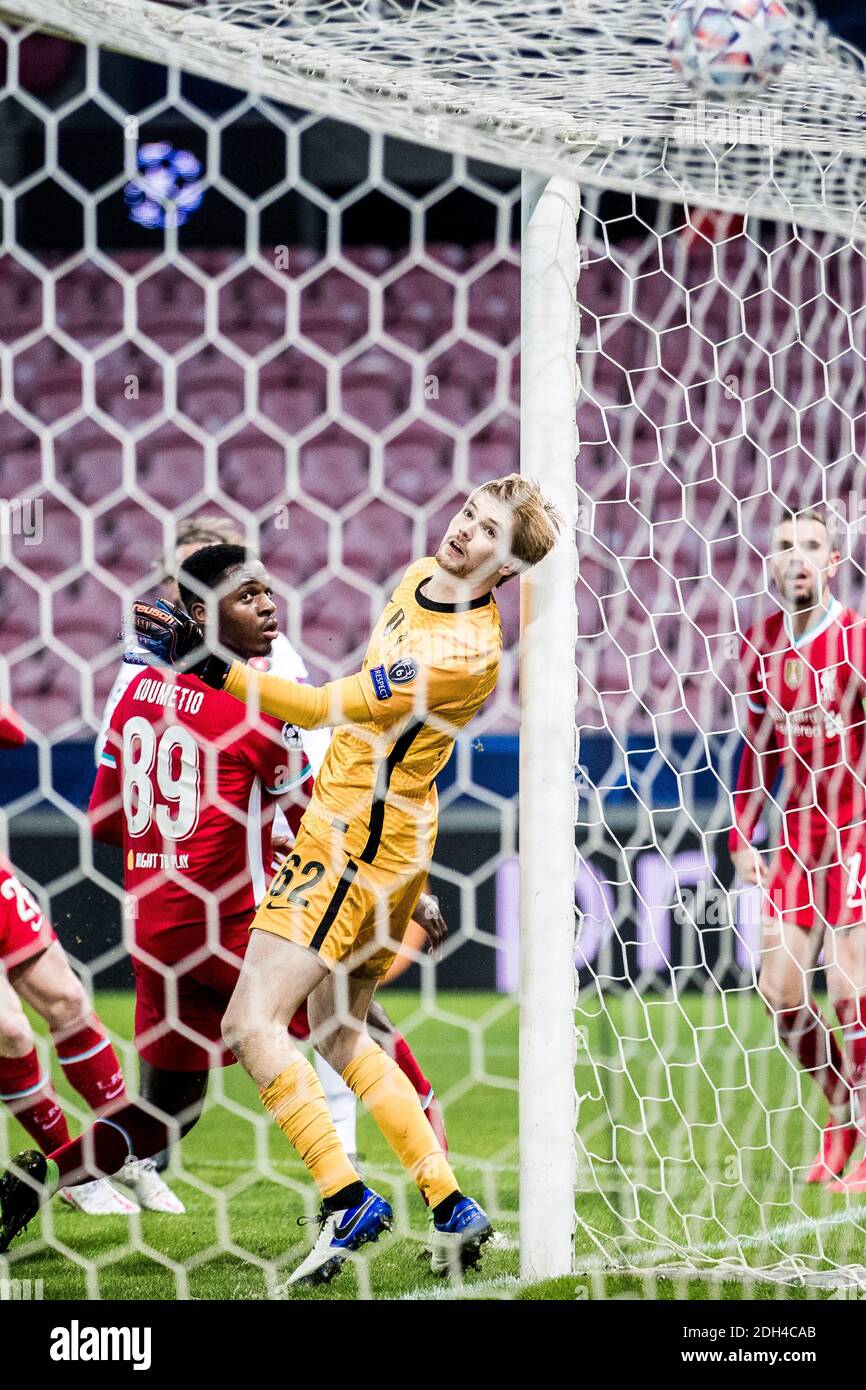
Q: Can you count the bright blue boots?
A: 2